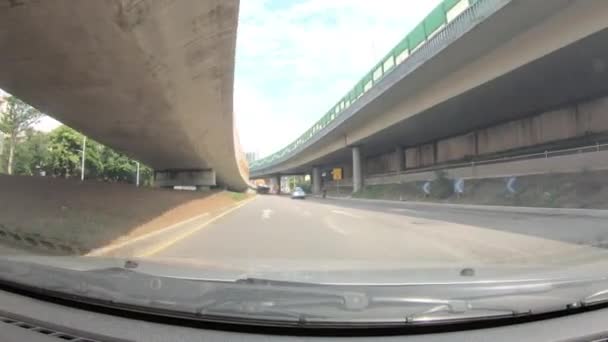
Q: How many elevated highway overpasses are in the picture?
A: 2